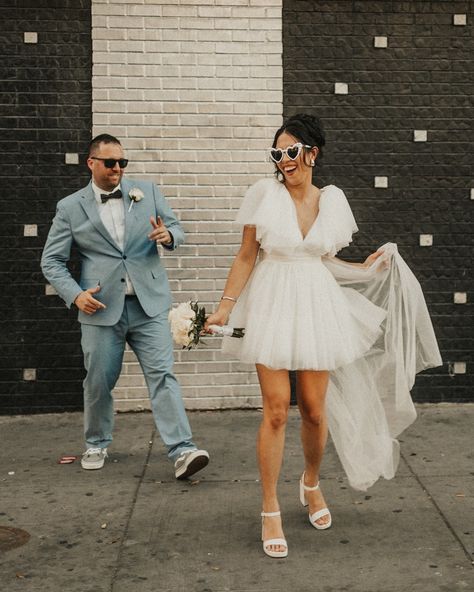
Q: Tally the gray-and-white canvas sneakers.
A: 2